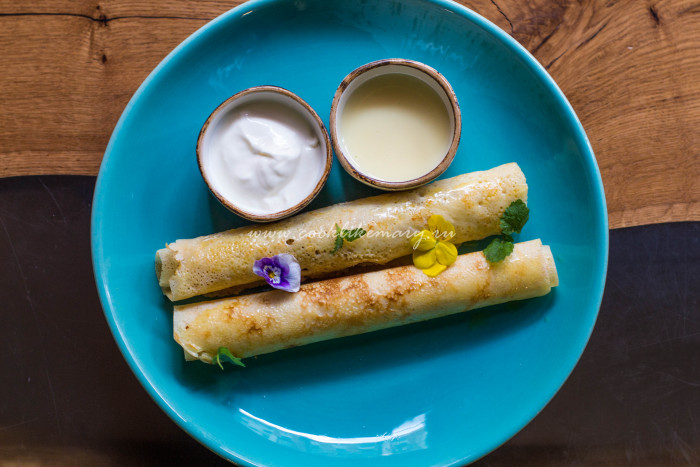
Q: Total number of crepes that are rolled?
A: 2